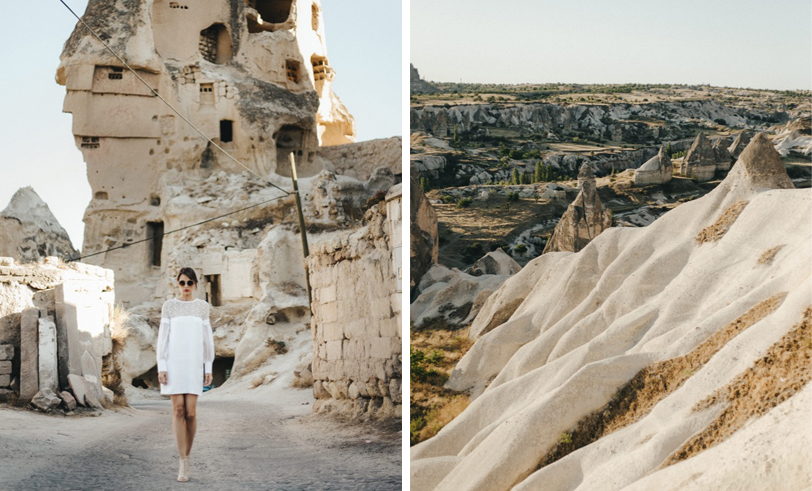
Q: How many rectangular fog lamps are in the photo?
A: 0